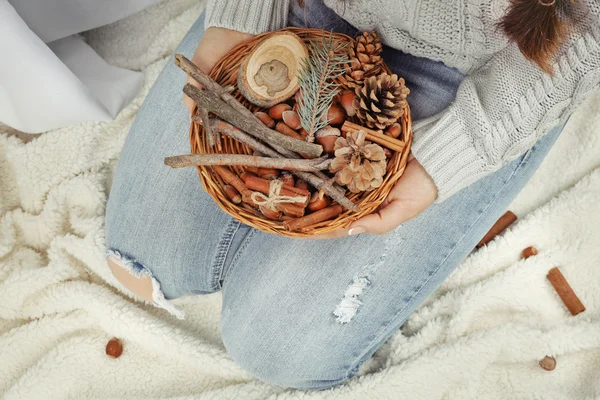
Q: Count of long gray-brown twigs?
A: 4